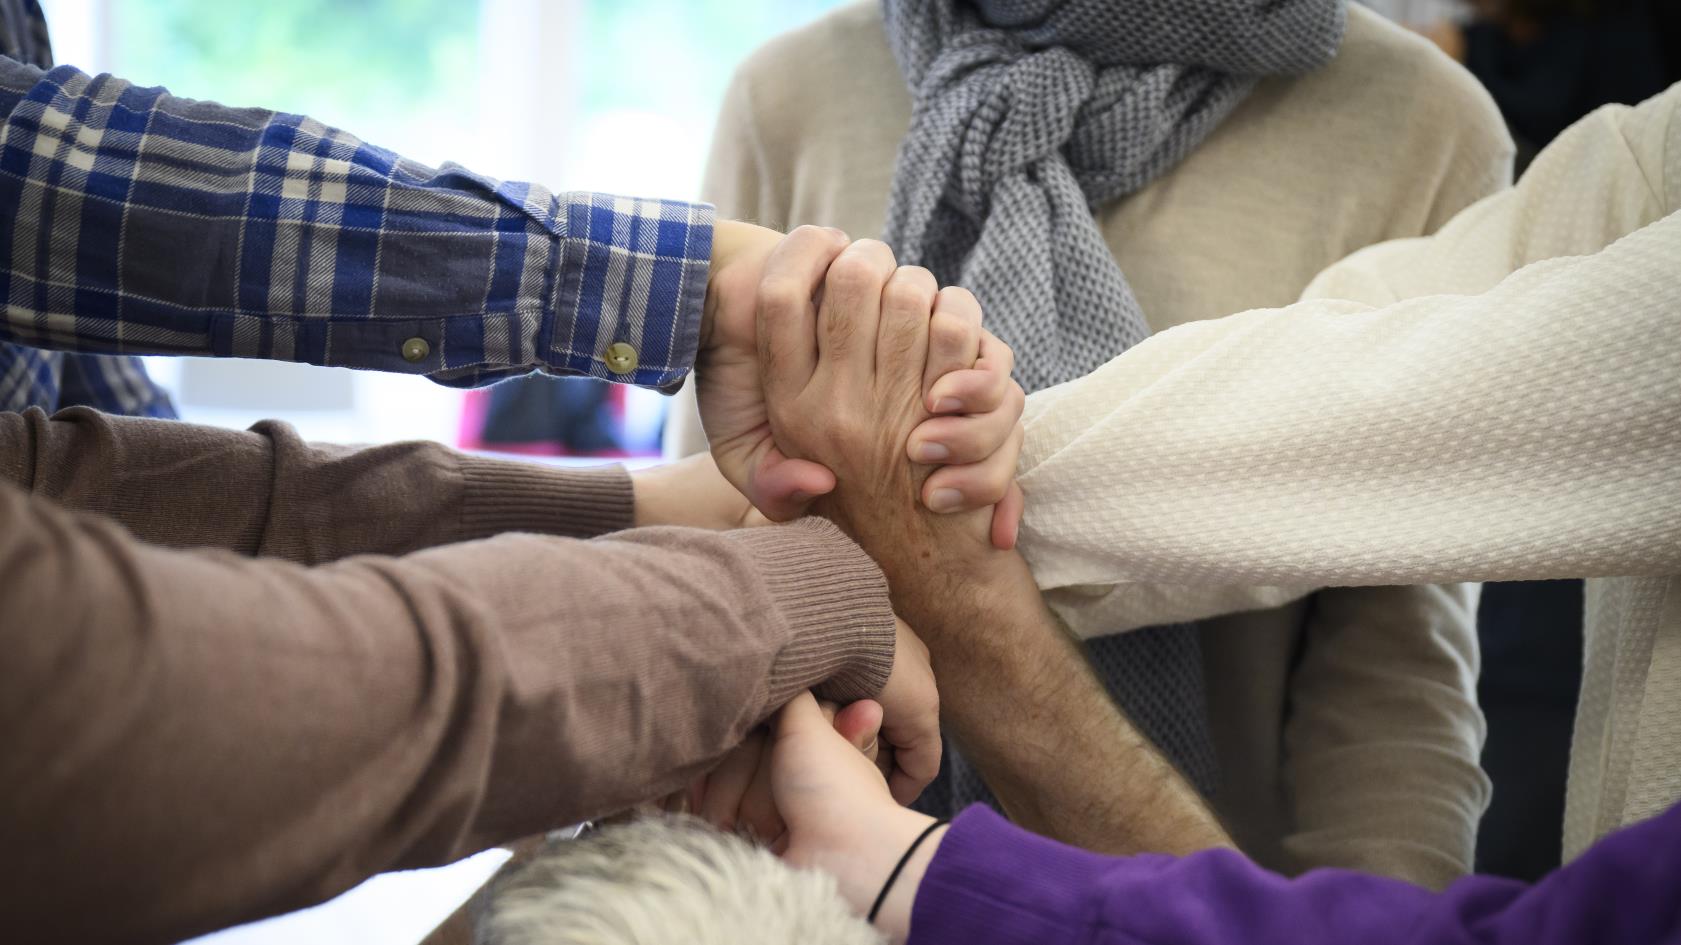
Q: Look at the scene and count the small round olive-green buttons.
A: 2